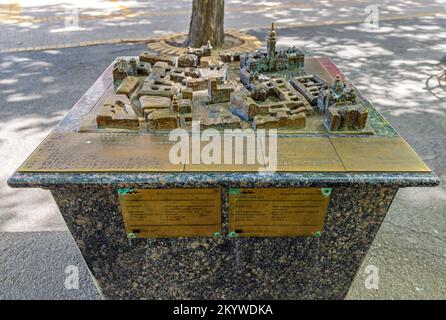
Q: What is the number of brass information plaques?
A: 2